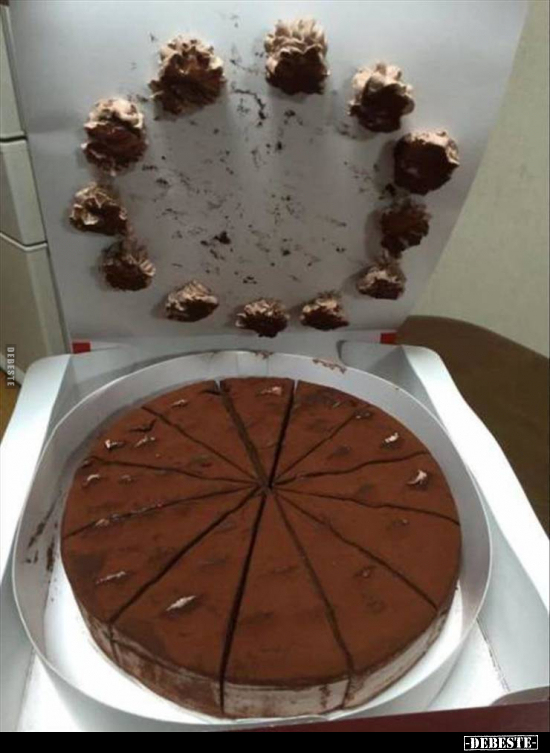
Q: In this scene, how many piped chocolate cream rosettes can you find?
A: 12